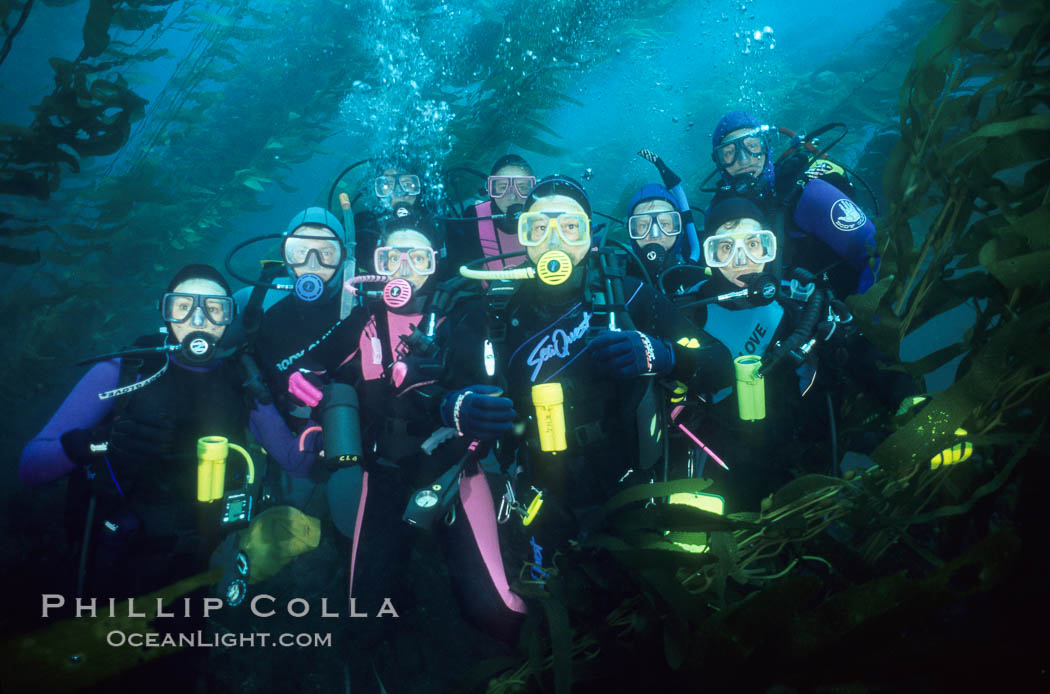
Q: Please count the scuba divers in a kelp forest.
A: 9